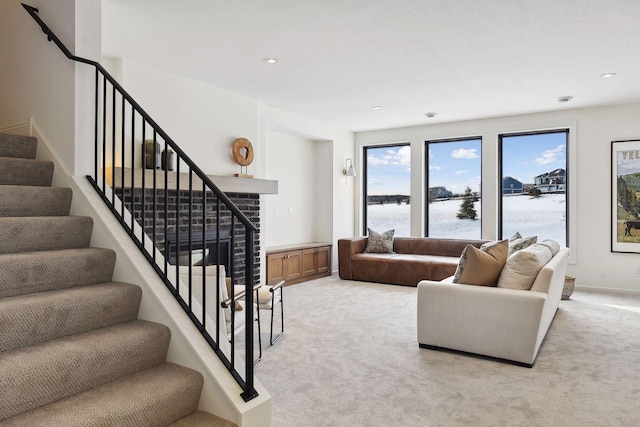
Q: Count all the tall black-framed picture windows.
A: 3